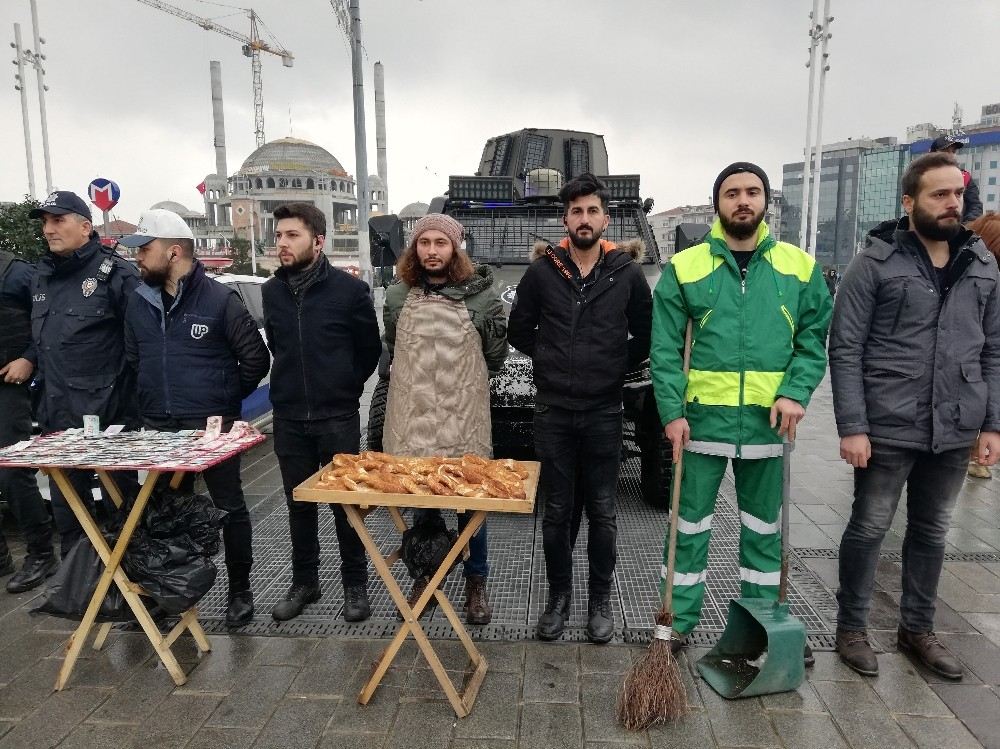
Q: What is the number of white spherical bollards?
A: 0